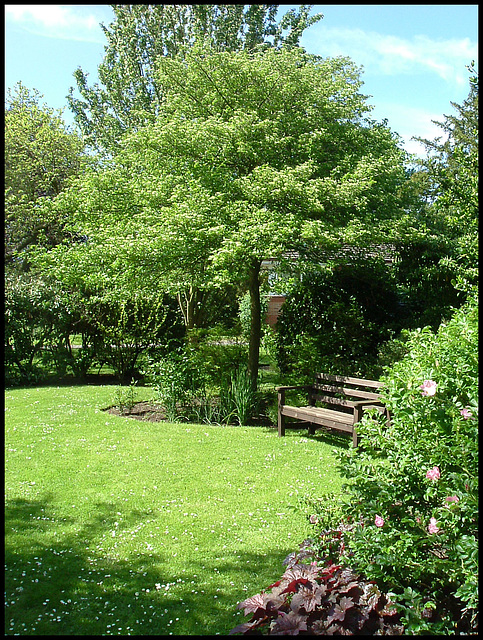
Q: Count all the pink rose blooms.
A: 6